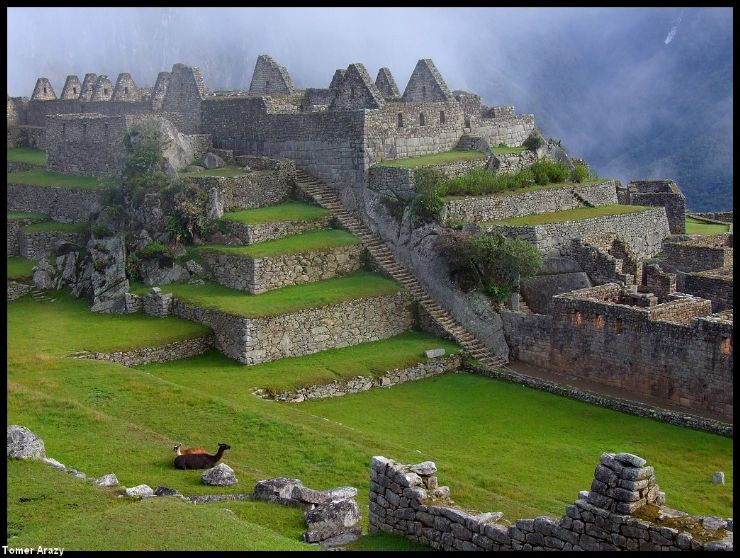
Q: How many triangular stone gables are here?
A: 12